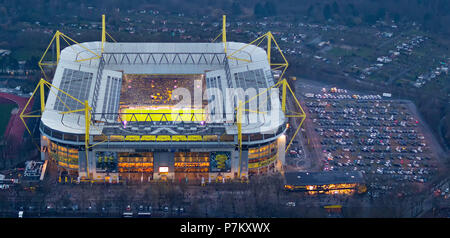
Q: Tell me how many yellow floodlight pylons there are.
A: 8